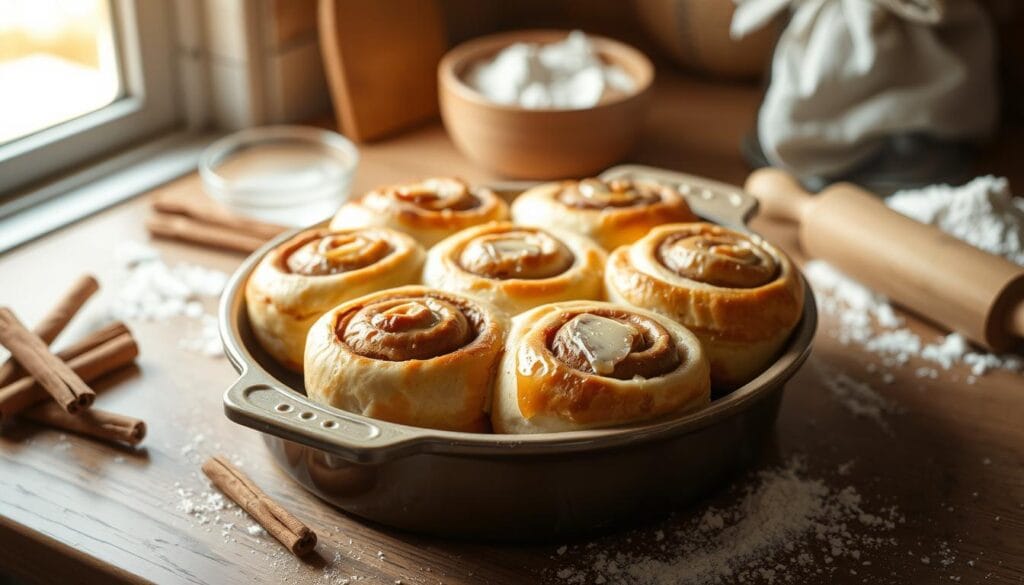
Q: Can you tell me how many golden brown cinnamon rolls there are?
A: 7